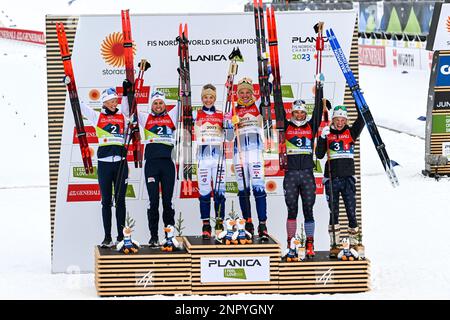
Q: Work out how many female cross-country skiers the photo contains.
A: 6